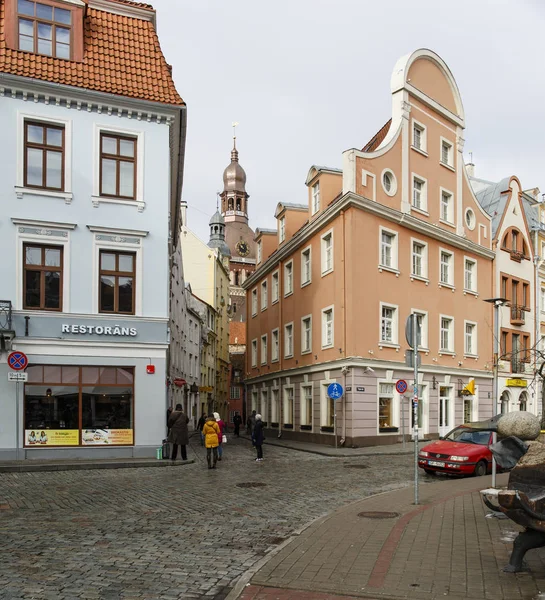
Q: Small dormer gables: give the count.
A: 3